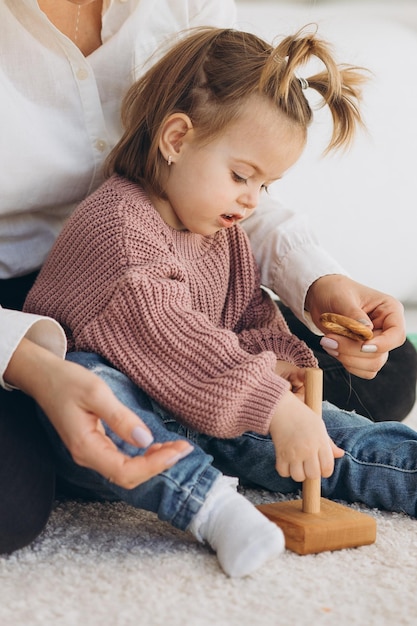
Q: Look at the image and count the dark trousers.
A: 1